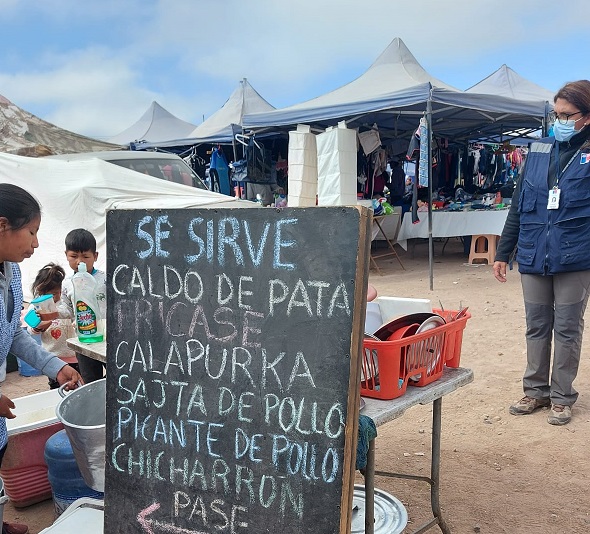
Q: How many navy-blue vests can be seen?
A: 1